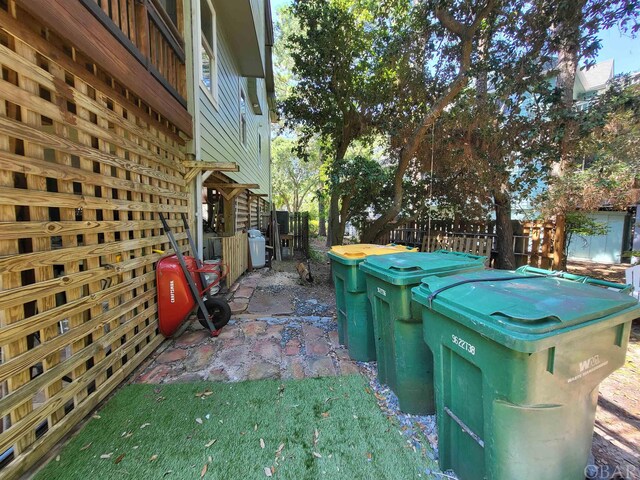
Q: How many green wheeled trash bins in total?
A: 3